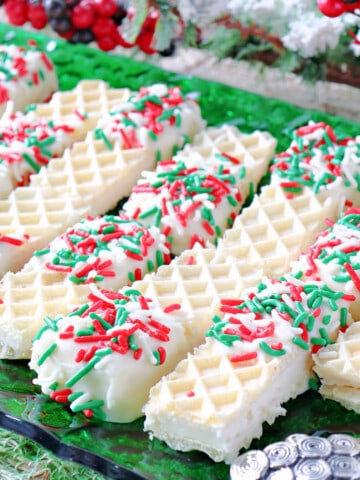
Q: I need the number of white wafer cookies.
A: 11